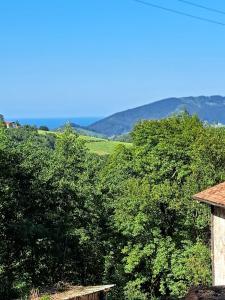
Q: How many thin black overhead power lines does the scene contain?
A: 2